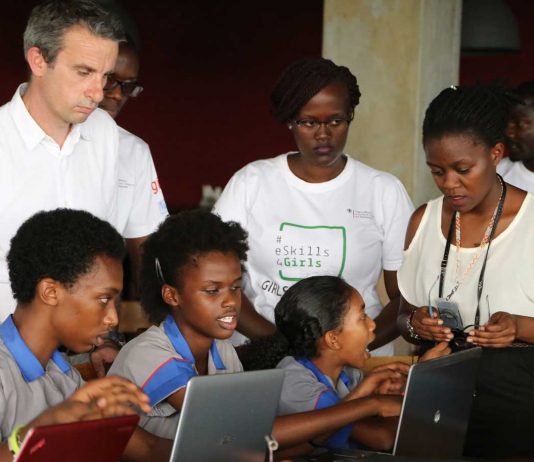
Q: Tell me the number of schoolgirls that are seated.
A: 3